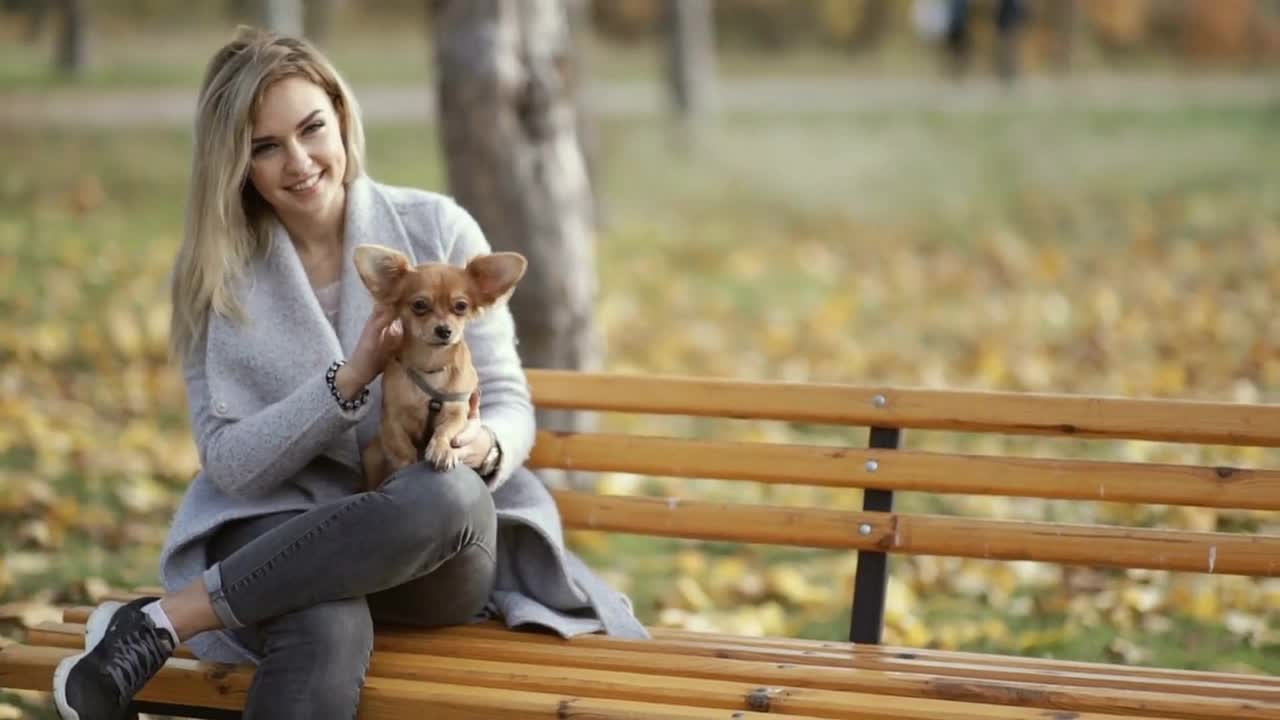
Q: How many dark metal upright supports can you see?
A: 1